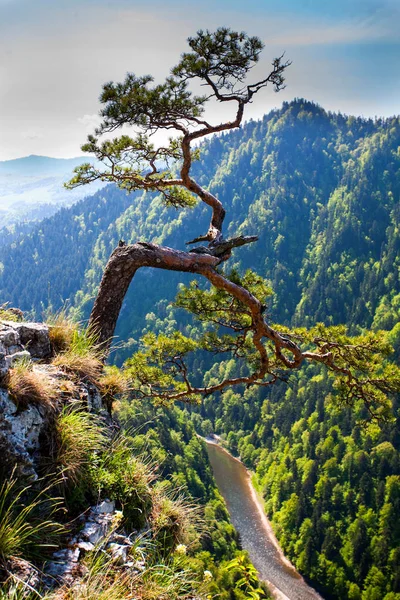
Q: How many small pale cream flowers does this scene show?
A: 3